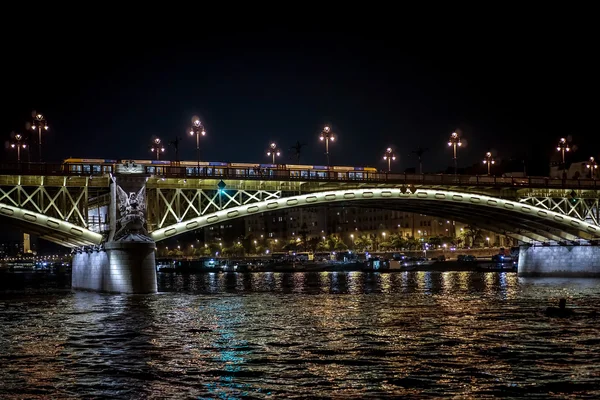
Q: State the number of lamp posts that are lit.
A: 11